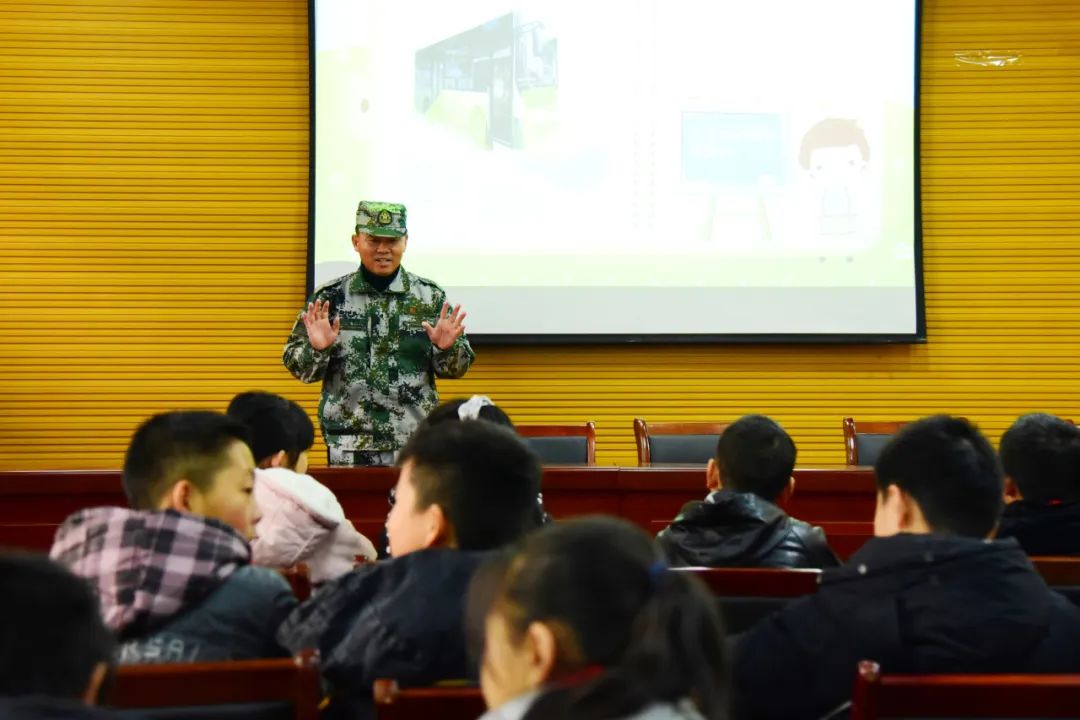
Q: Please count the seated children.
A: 9